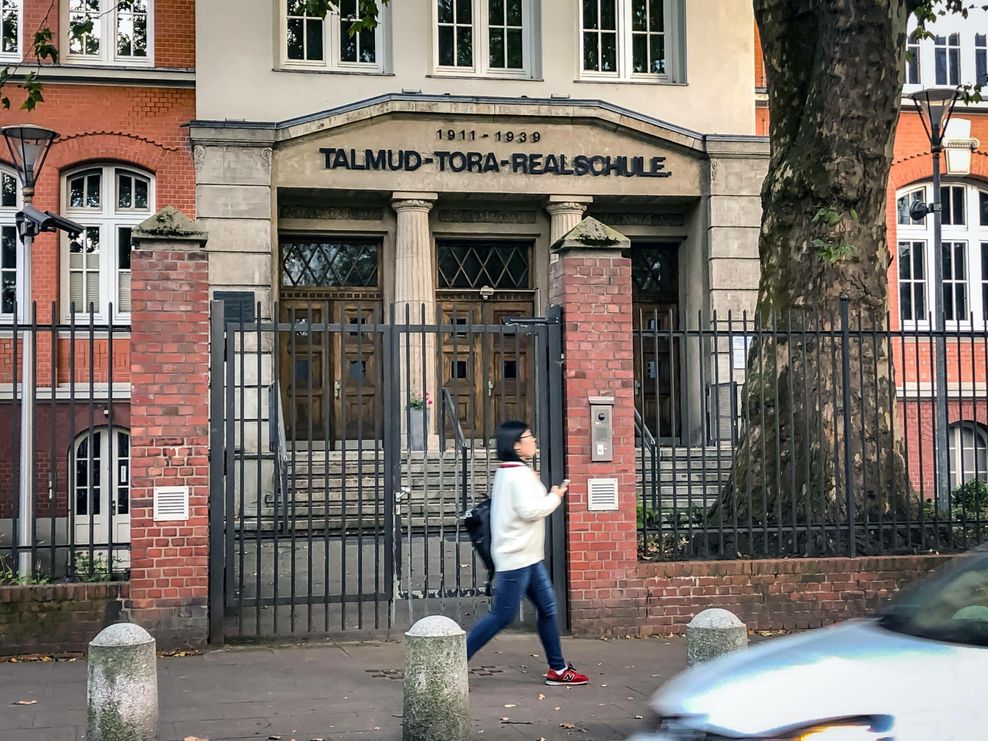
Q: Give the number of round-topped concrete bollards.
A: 3